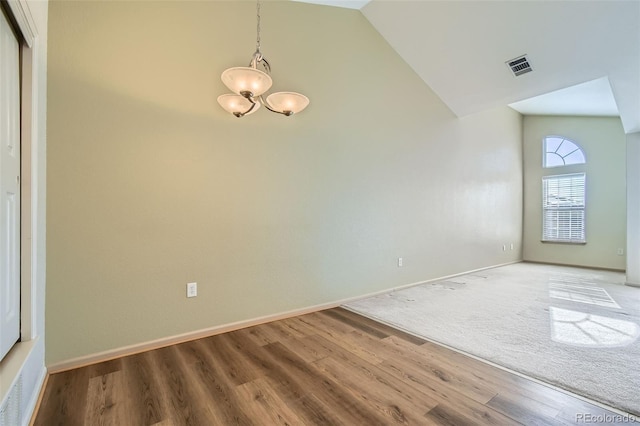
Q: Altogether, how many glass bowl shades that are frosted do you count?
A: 3